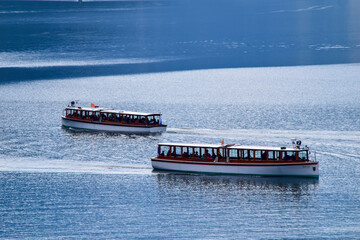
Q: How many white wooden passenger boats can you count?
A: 2